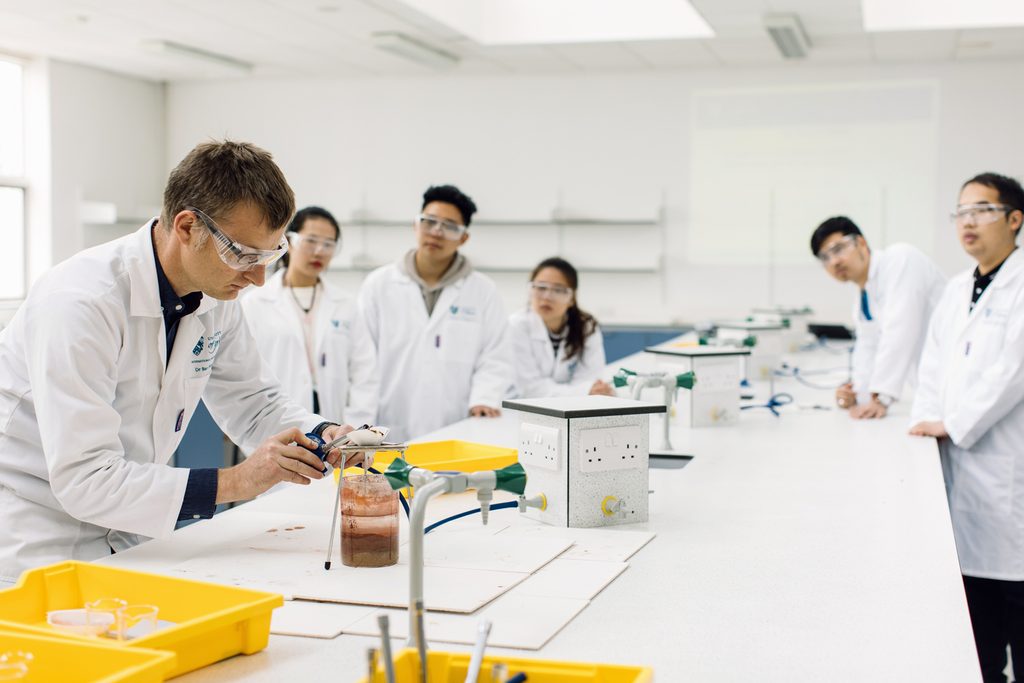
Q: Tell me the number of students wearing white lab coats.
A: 5